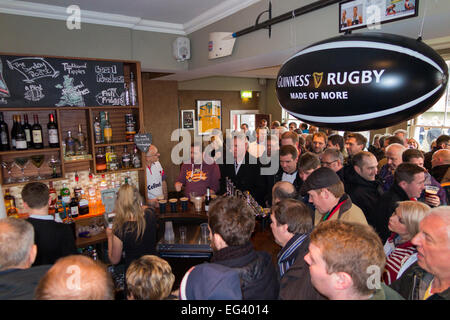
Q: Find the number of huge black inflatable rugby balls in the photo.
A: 1